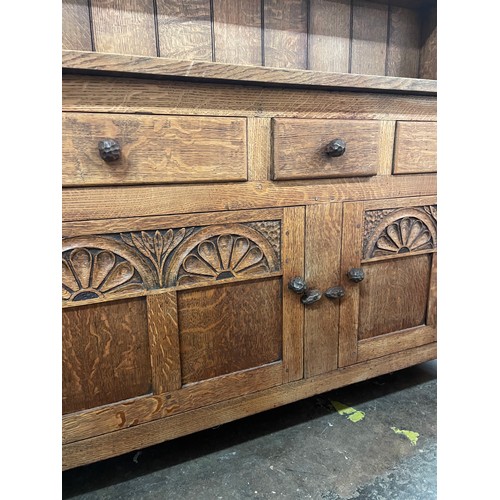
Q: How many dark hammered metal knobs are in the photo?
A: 6